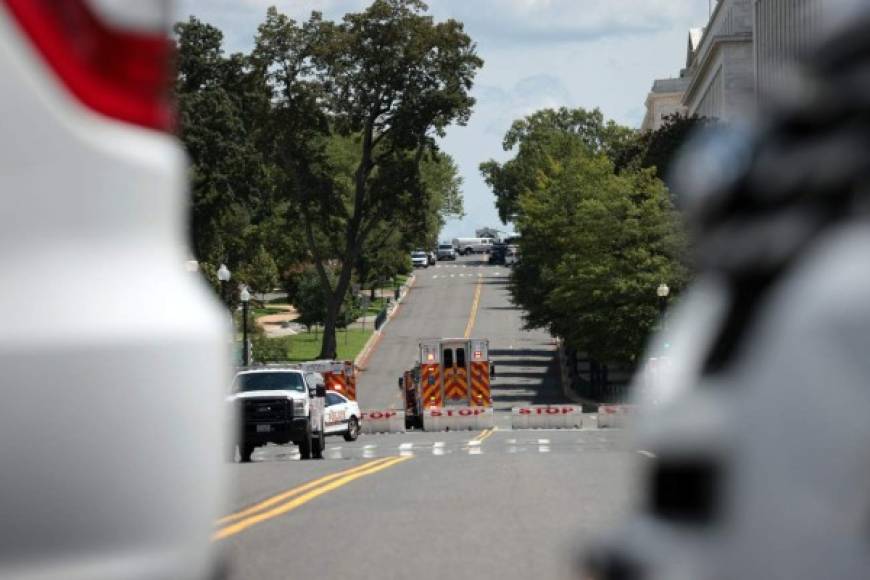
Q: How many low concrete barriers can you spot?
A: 4